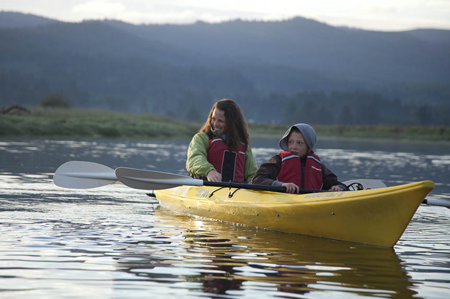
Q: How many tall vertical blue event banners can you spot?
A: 0